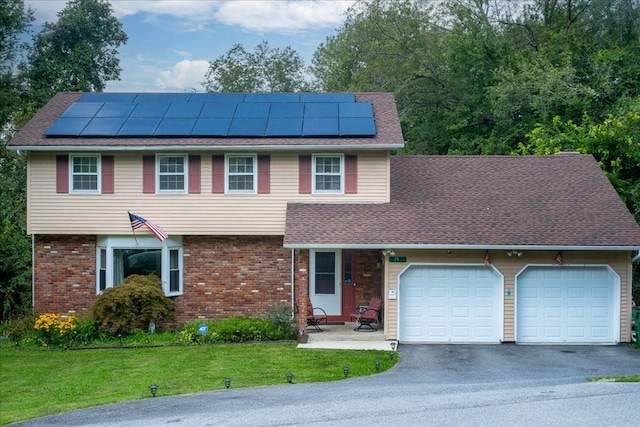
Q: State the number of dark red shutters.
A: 8